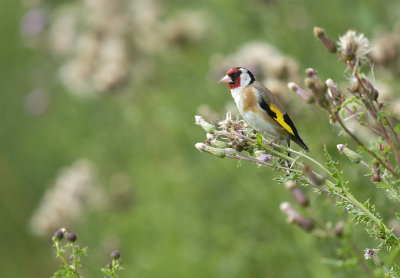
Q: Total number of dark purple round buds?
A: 3